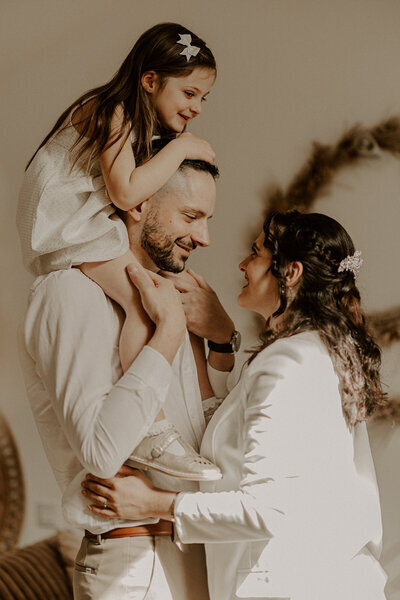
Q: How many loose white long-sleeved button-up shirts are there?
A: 1